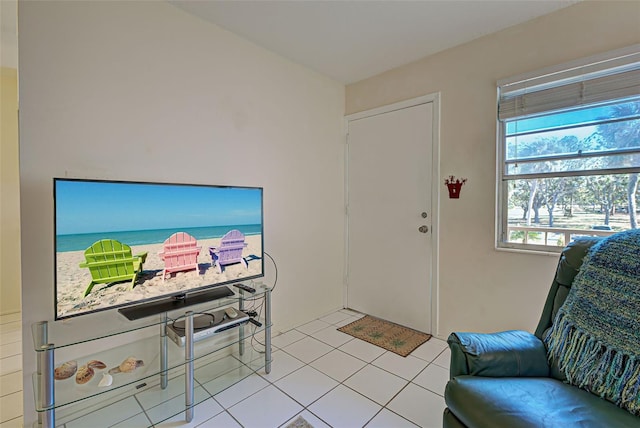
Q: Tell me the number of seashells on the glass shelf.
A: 5